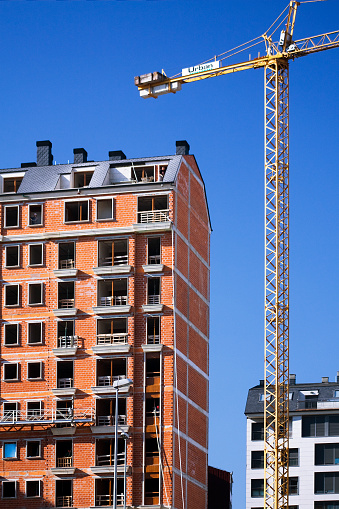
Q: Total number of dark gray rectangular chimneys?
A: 4